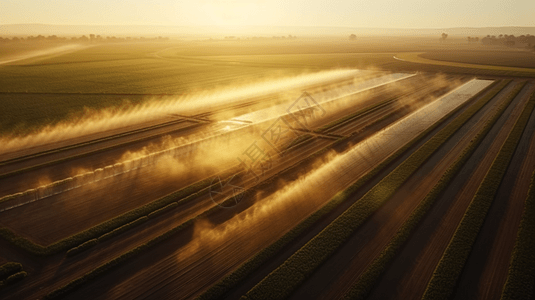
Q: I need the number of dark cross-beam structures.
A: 2